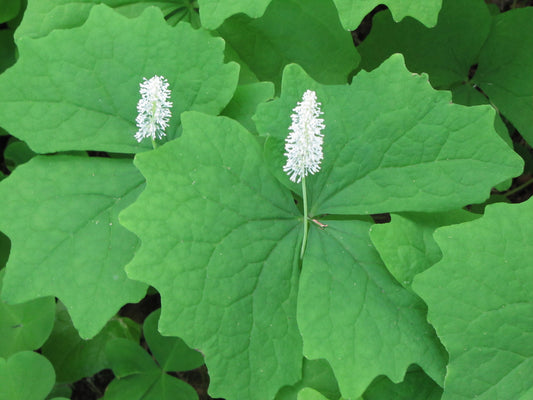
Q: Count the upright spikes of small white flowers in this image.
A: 2